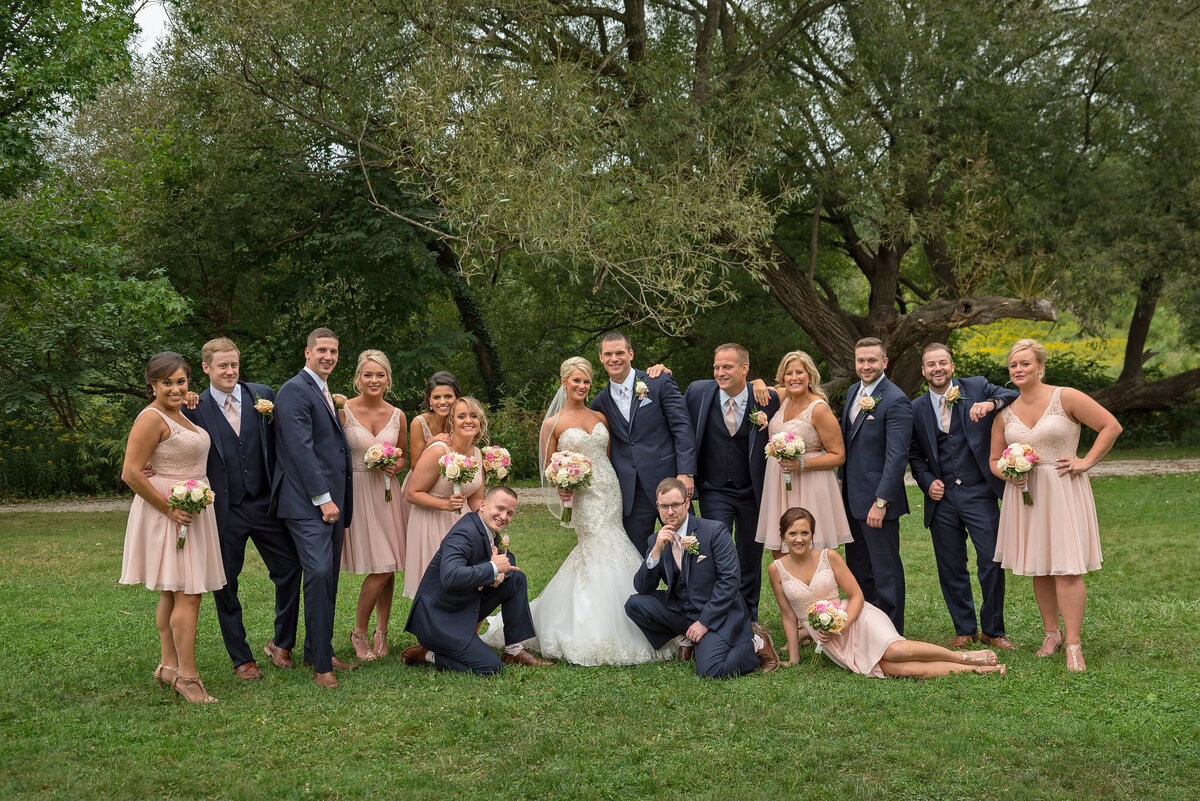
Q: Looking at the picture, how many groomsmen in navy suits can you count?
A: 7